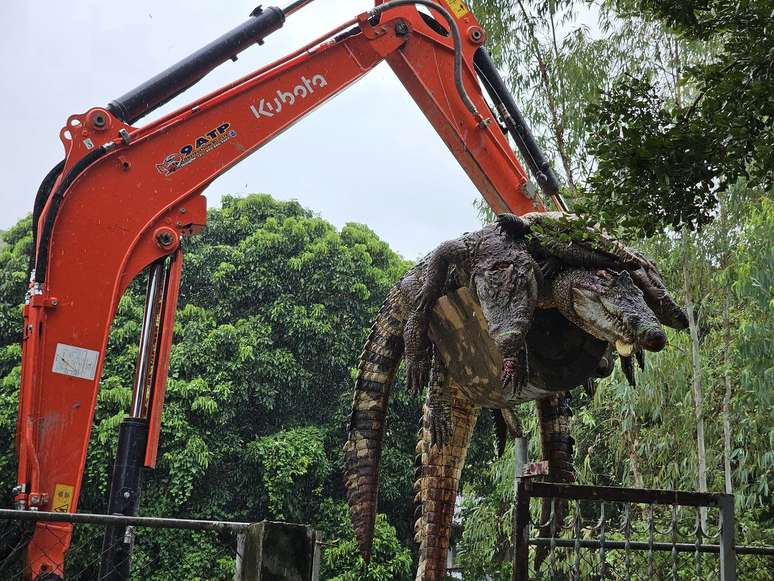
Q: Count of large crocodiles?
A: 3